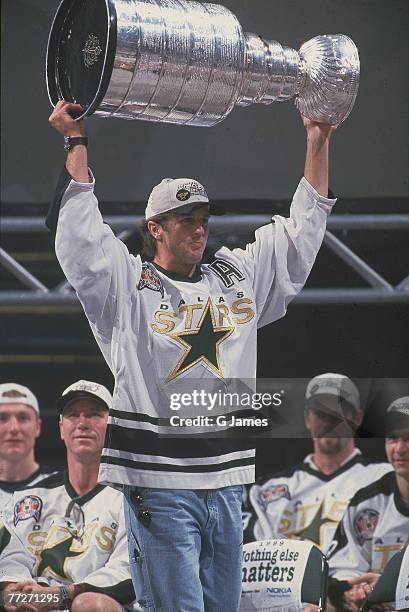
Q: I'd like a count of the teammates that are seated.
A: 4